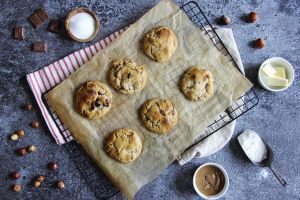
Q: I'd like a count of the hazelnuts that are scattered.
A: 15